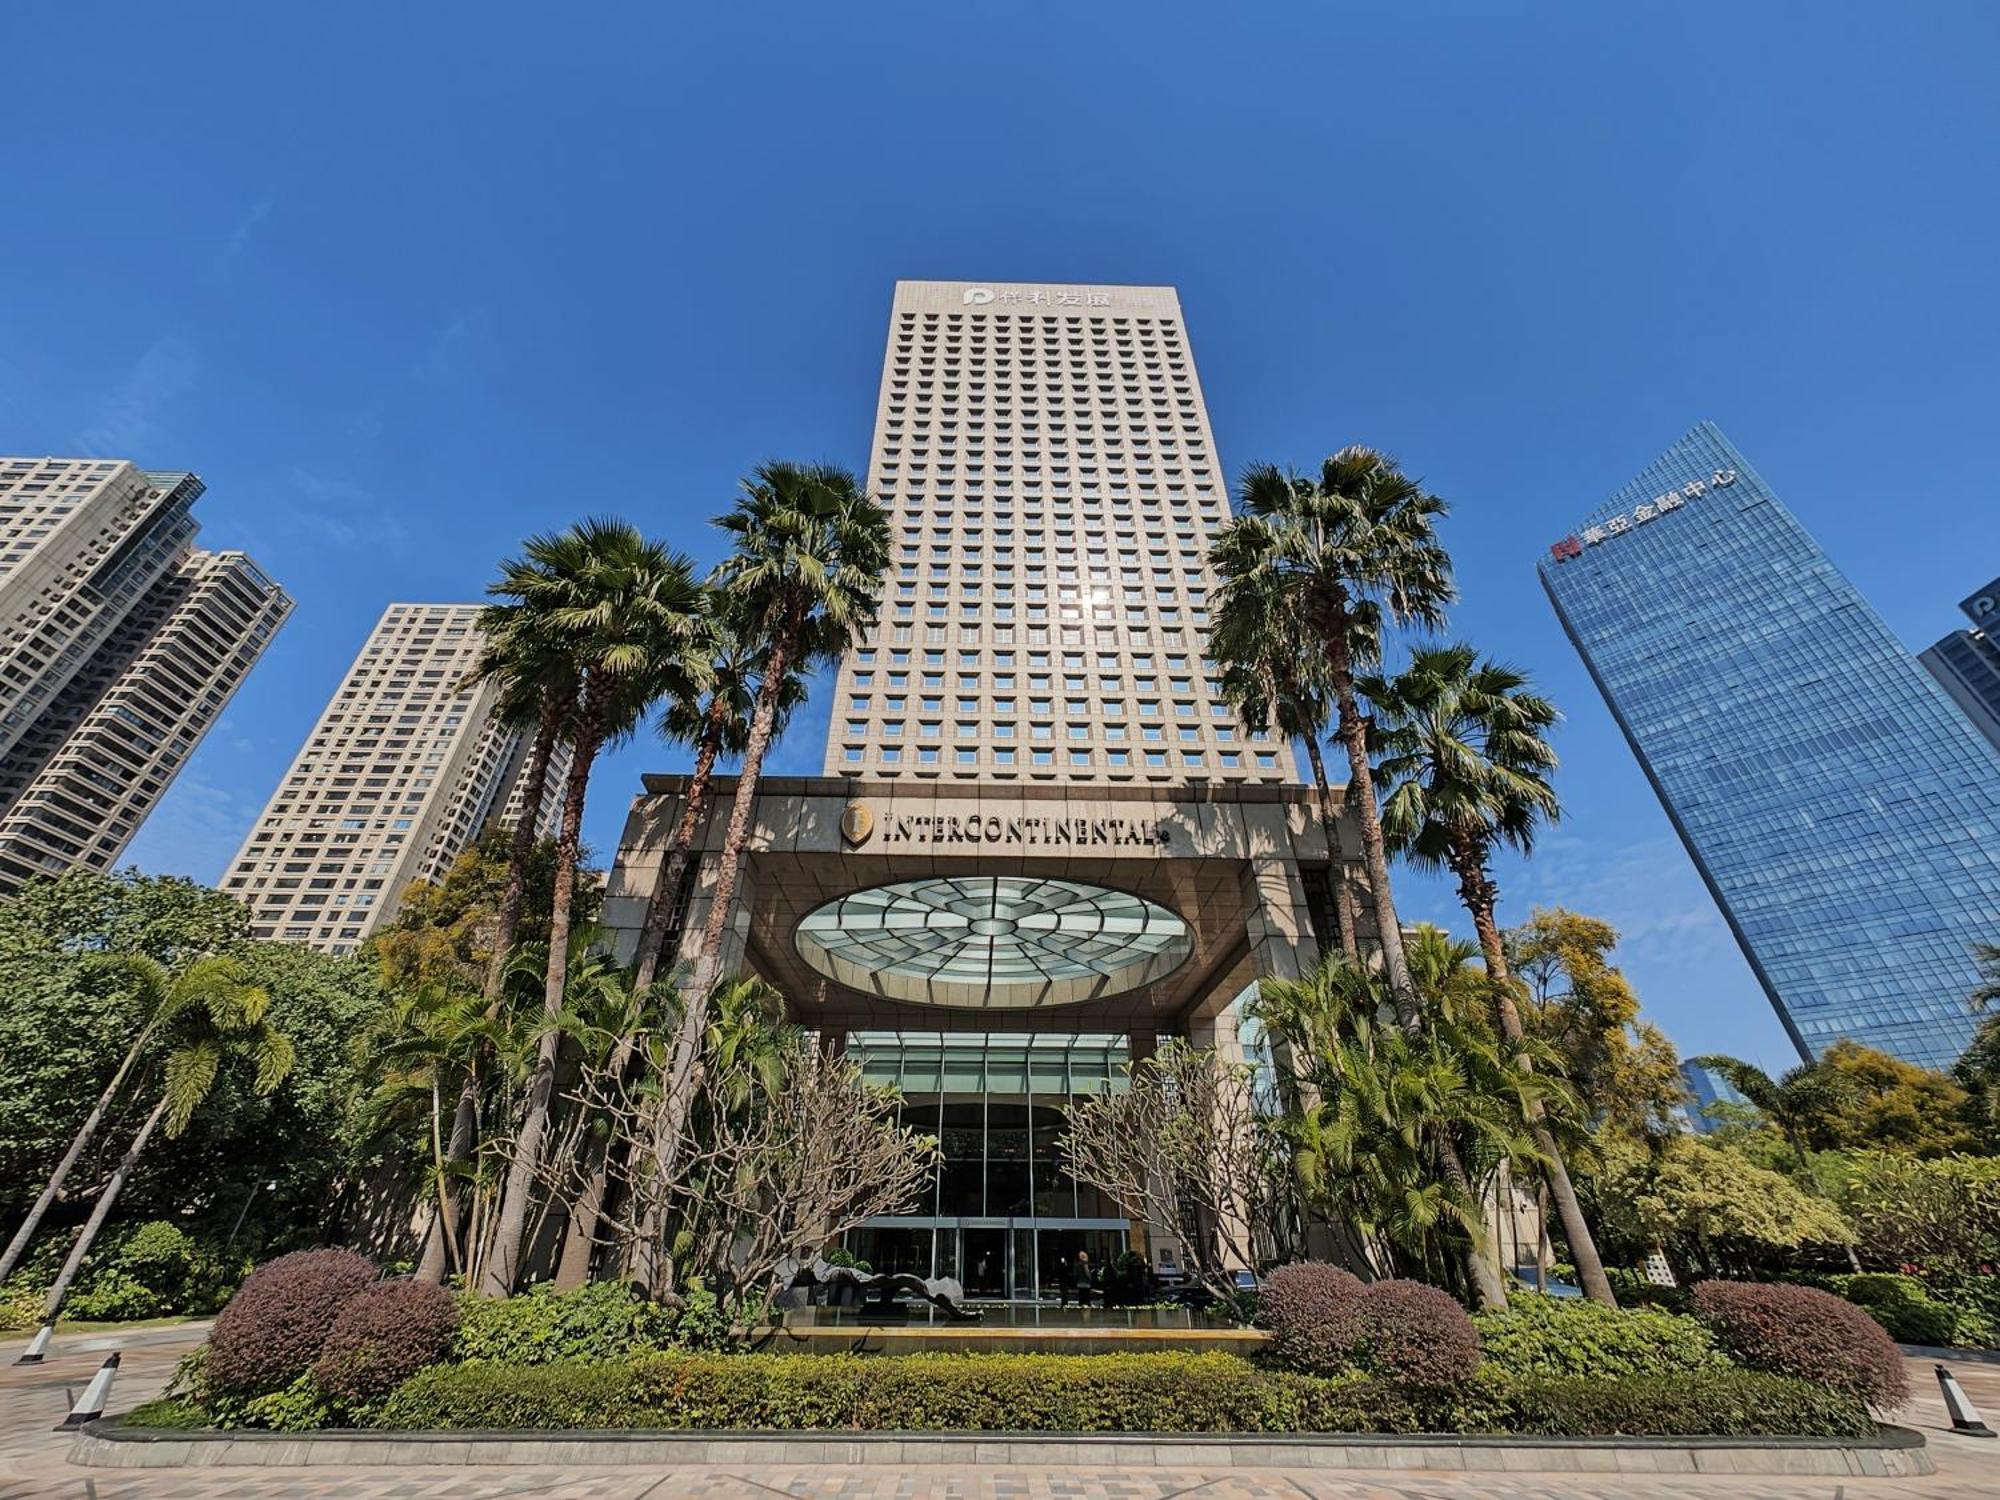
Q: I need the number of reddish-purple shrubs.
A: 5